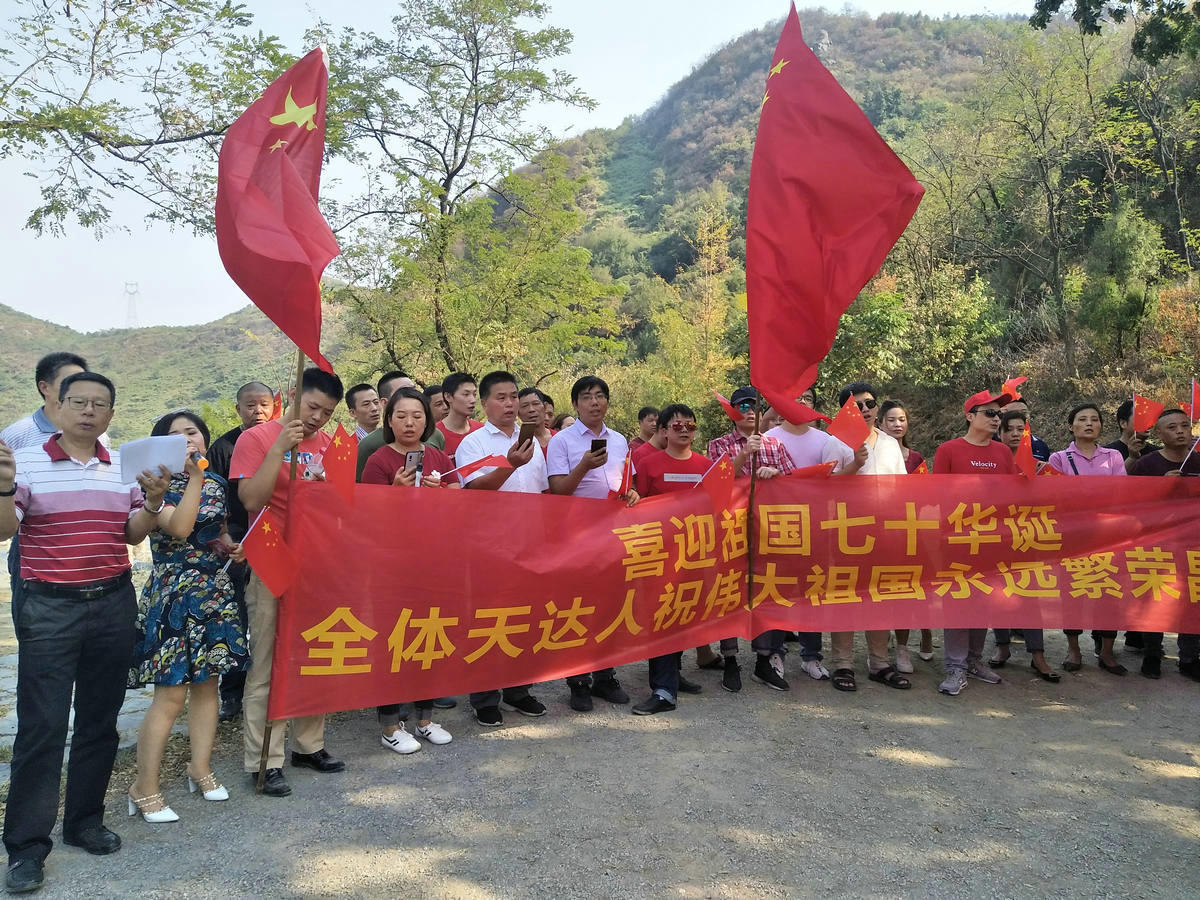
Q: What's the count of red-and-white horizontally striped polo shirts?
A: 1